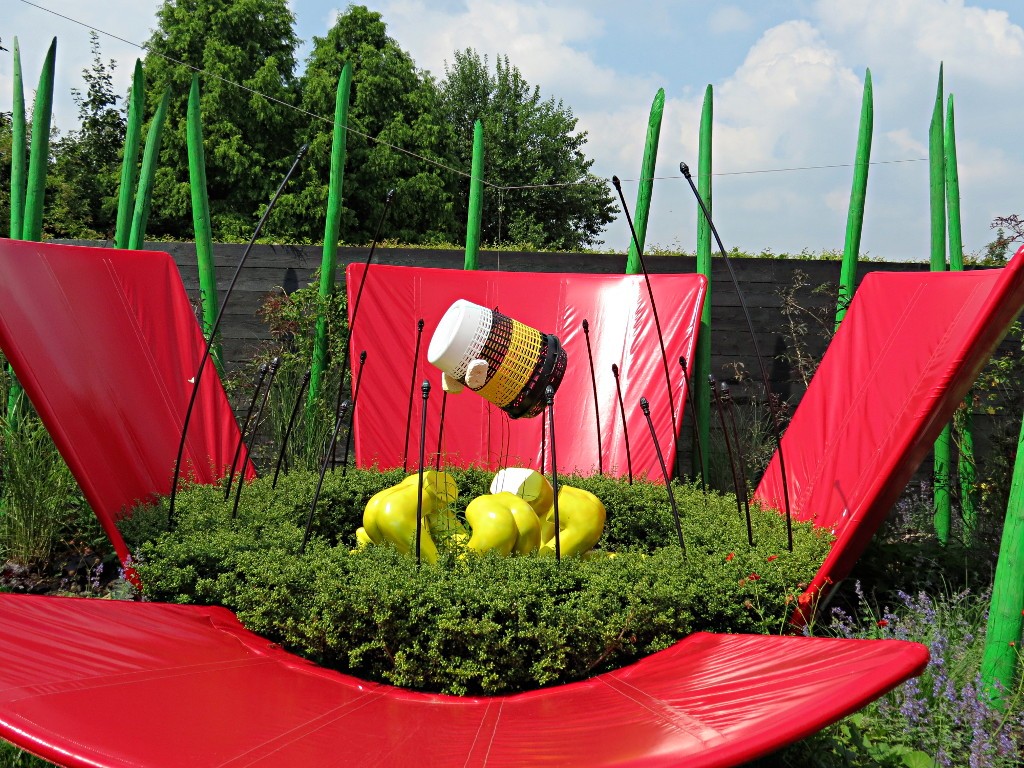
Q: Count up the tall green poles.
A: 13